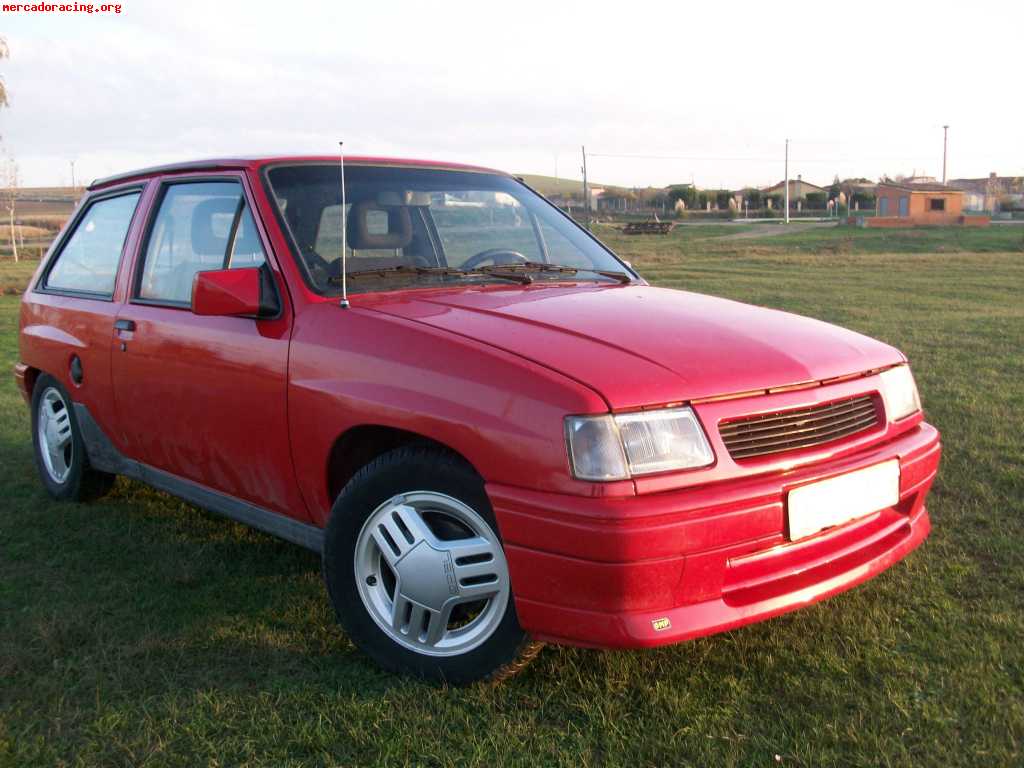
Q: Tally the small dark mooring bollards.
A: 0